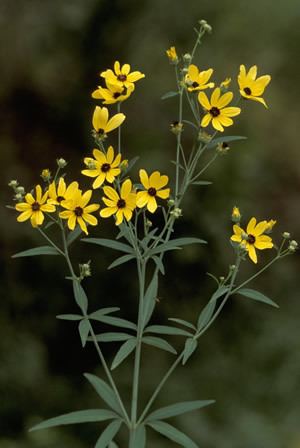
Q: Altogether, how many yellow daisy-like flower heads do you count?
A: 13